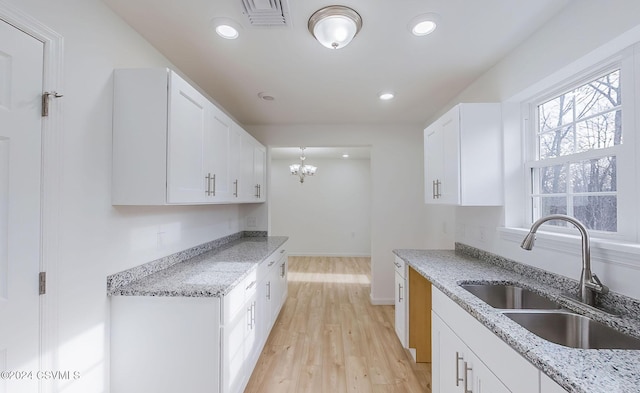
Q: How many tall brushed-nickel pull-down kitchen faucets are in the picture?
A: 1